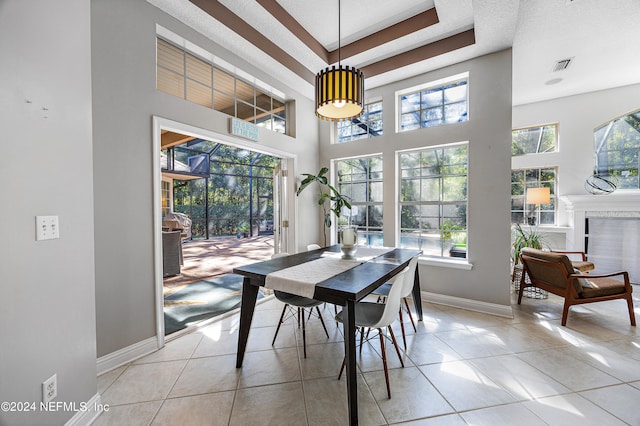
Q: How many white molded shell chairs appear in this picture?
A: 4